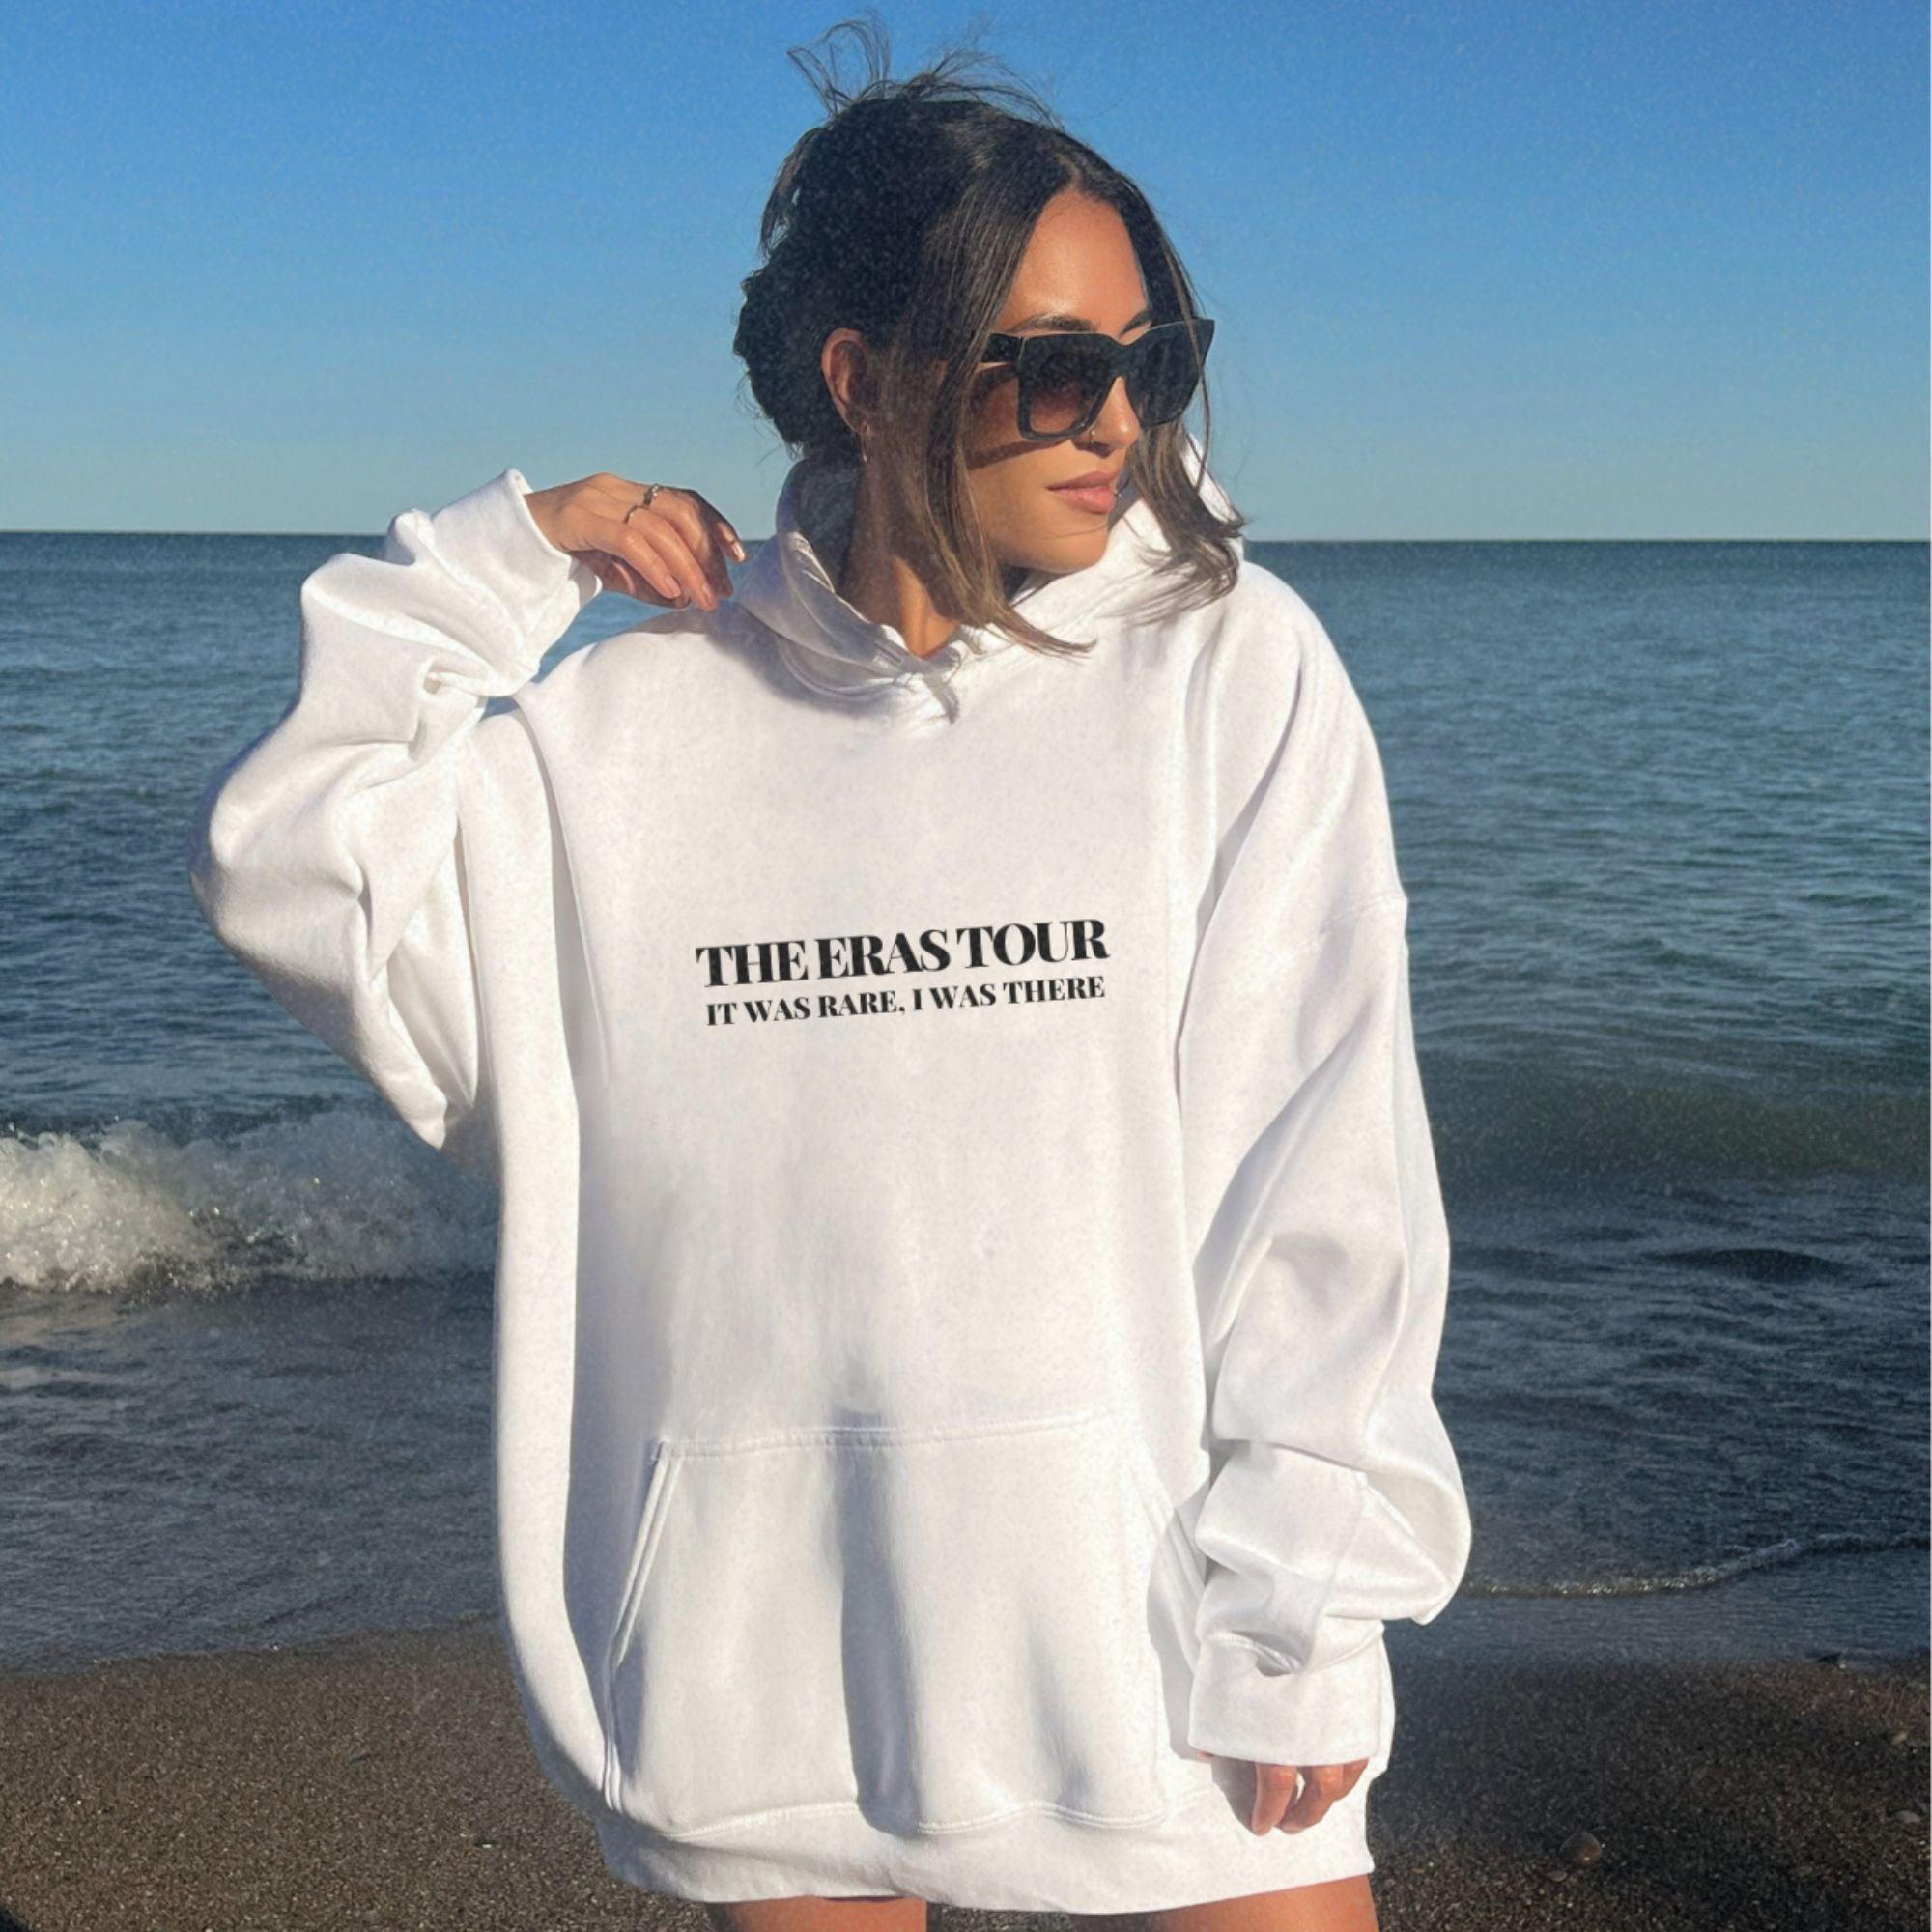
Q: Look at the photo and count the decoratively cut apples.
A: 0